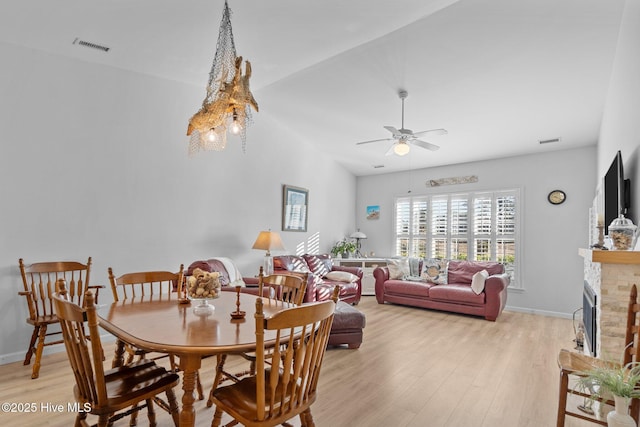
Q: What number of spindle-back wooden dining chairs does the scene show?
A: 5